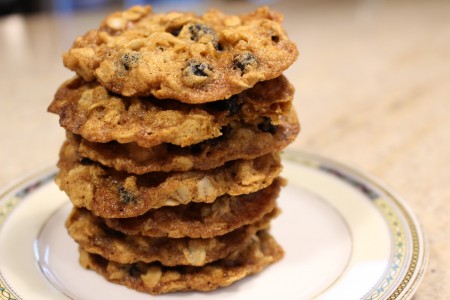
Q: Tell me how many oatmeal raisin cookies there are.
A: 7